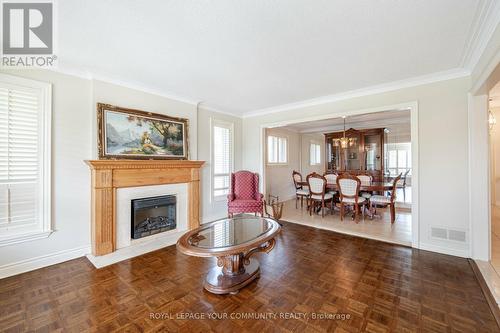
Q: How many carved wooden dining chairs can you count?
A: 6